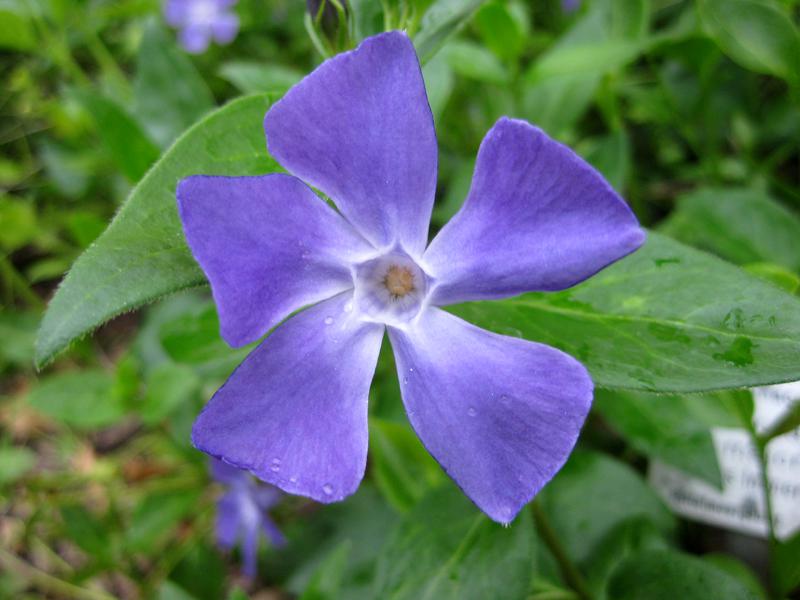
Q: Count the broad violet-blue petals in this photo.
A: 5